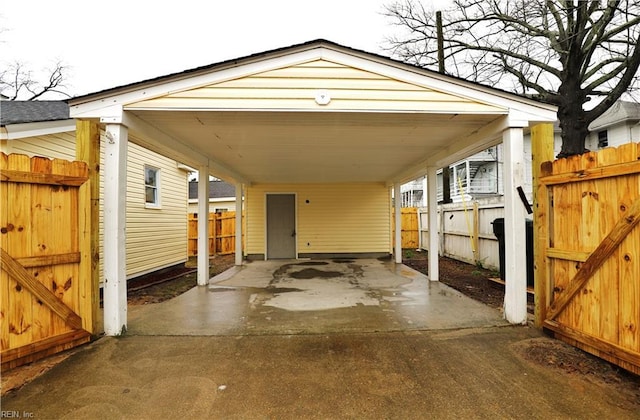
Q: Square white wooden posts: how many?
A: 6